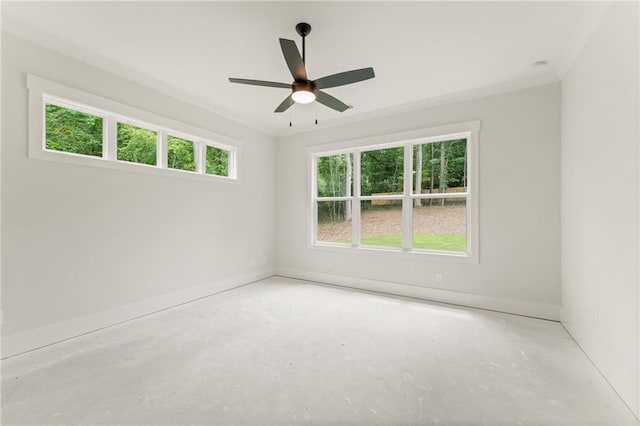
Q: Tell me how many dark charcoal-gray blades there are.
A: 5